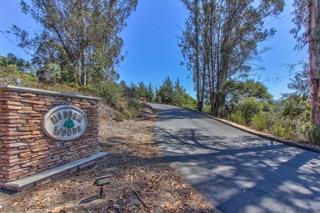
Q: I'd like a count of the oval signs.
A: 1